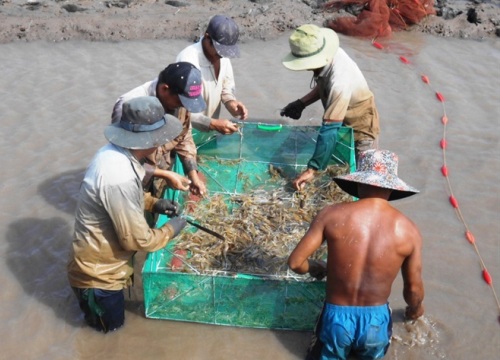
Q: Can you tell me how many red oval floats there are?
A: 10